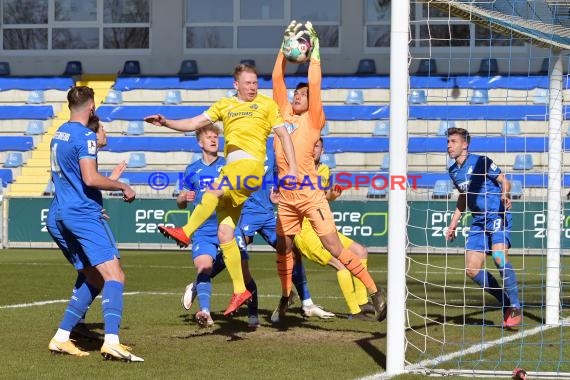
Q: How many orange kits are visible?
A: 1